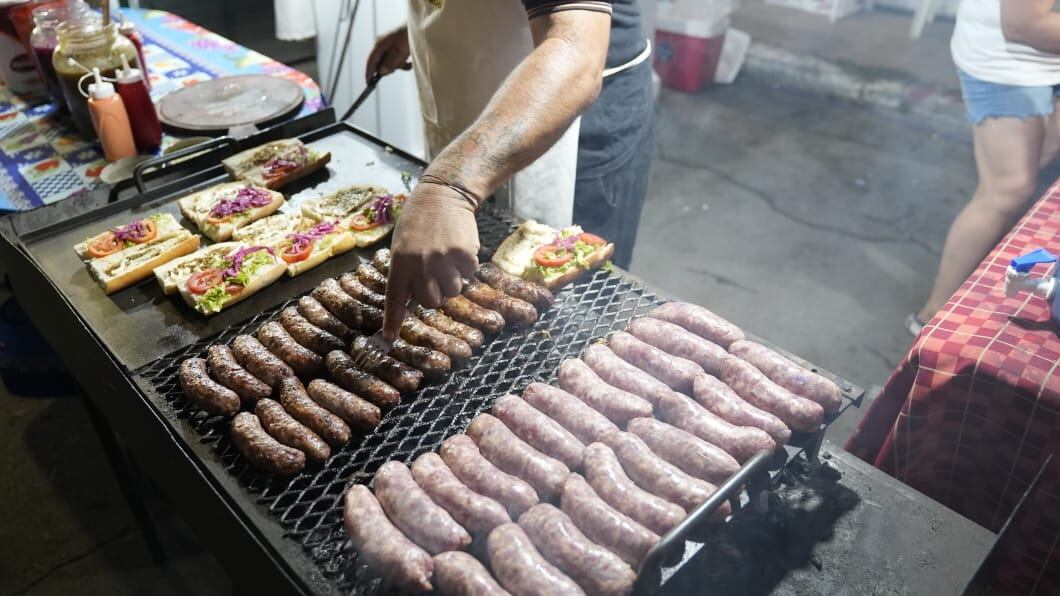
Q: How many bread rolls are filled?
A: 7